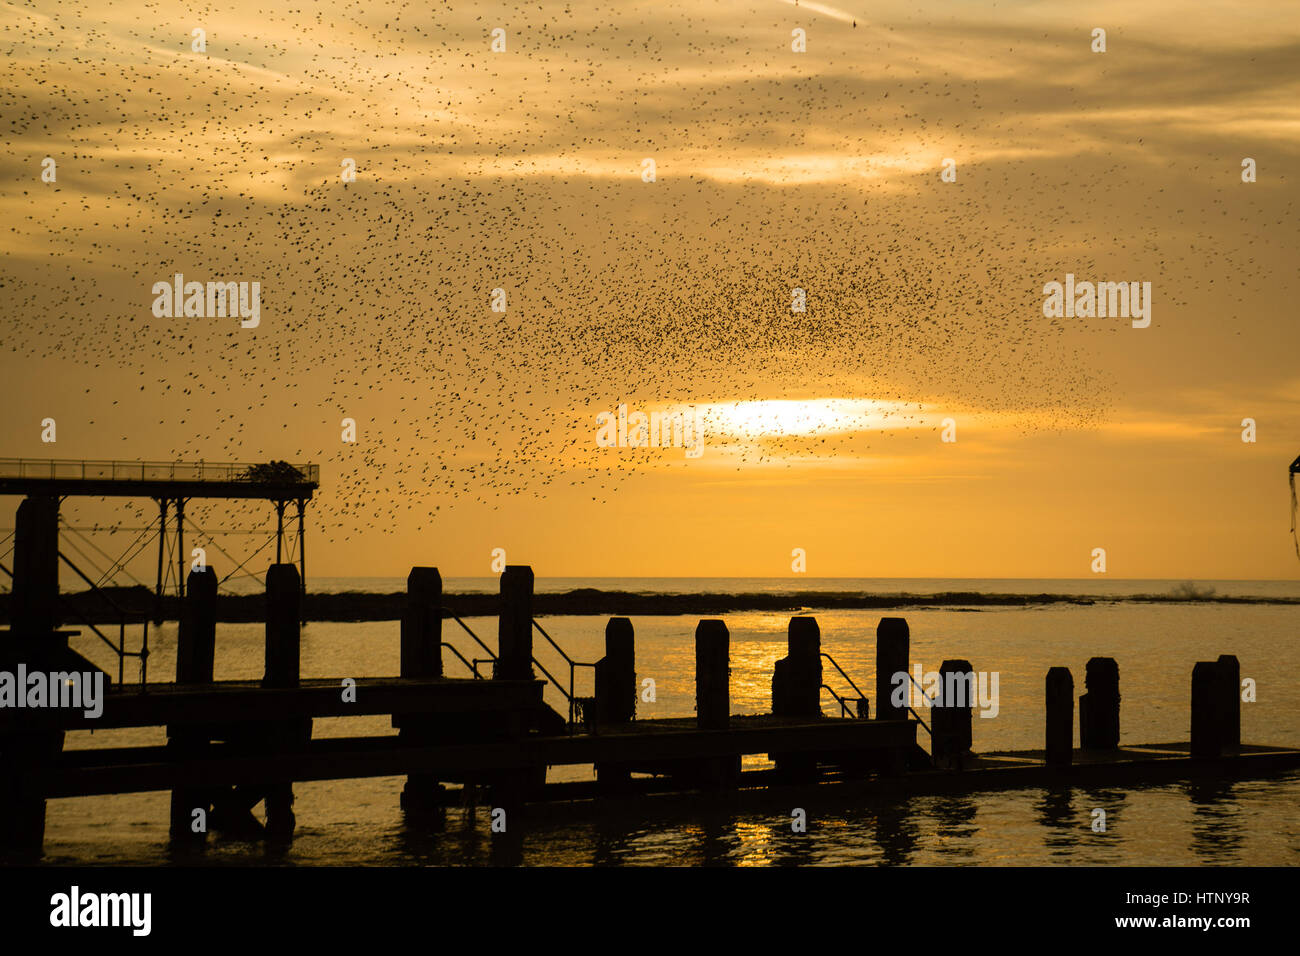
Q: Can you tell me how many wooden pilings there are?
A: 14